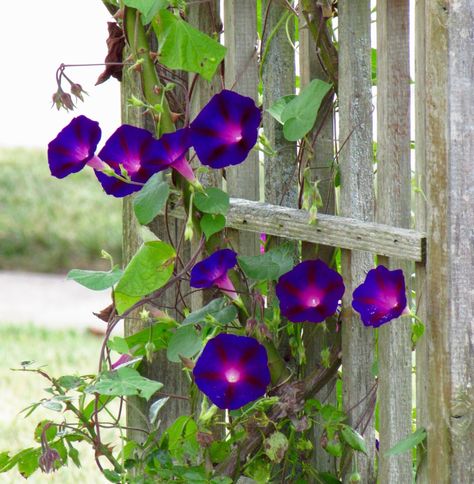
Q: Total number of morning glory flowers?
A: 8